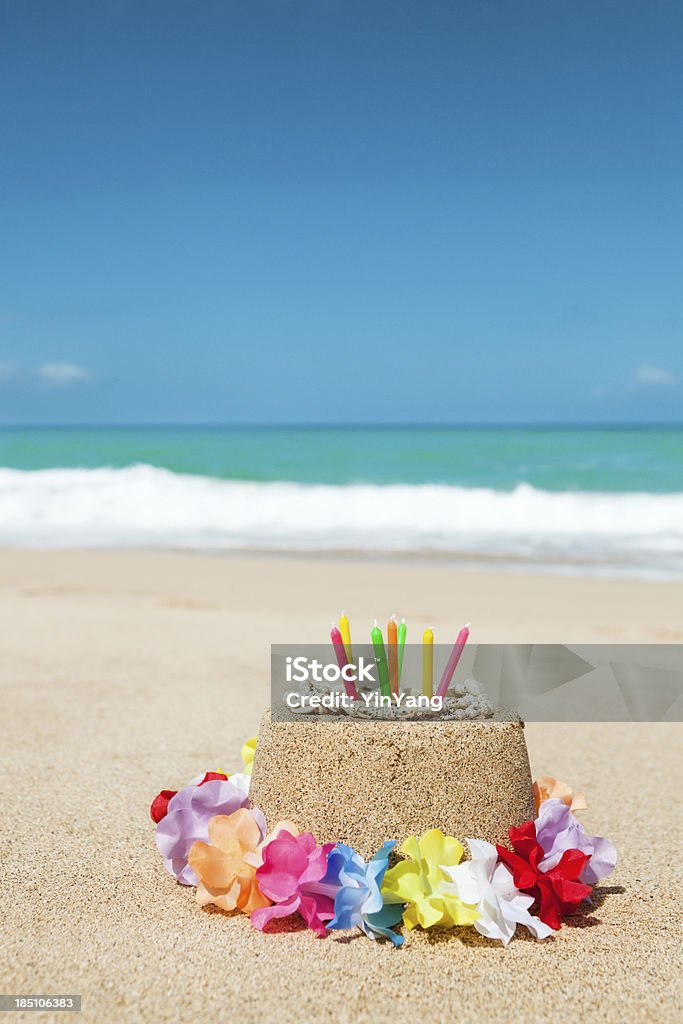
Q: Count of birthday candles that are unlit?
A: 7